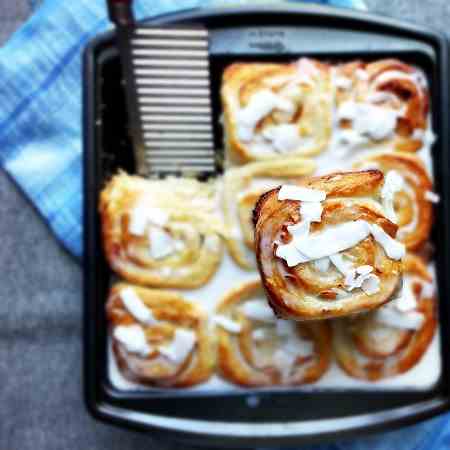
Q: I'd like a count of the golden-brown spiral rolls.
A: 9